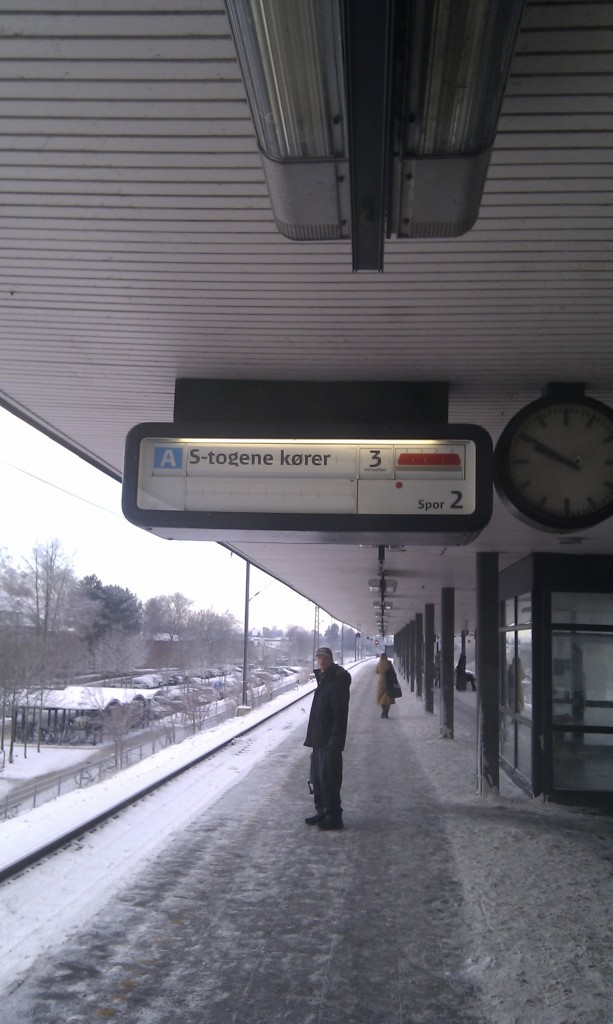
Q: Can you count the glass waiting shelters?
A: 1